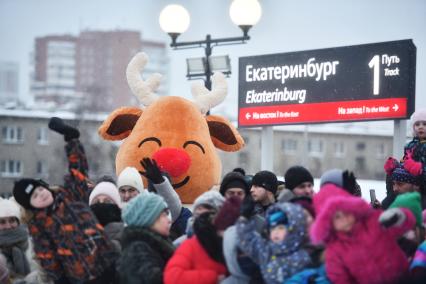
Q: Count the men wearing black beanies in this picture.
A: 3